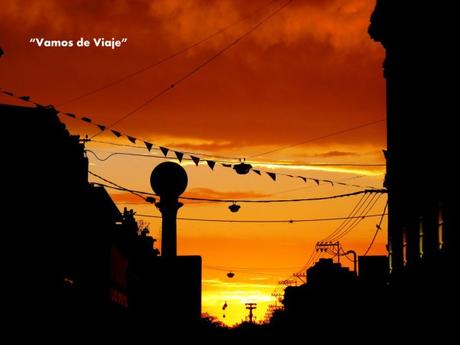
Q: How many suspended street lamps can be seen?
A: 3